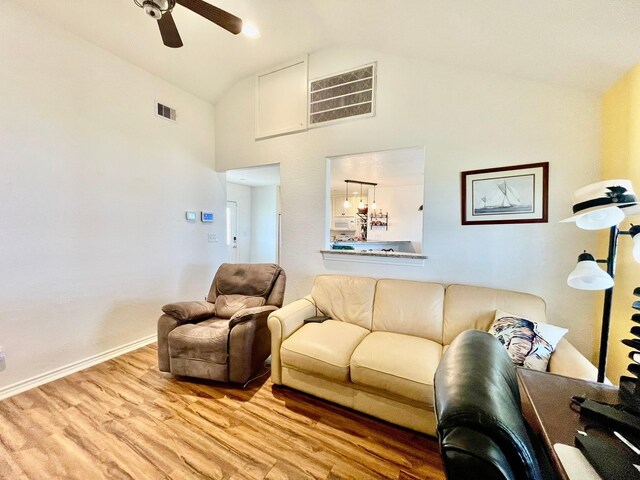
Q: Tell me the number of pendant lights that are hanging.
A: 3